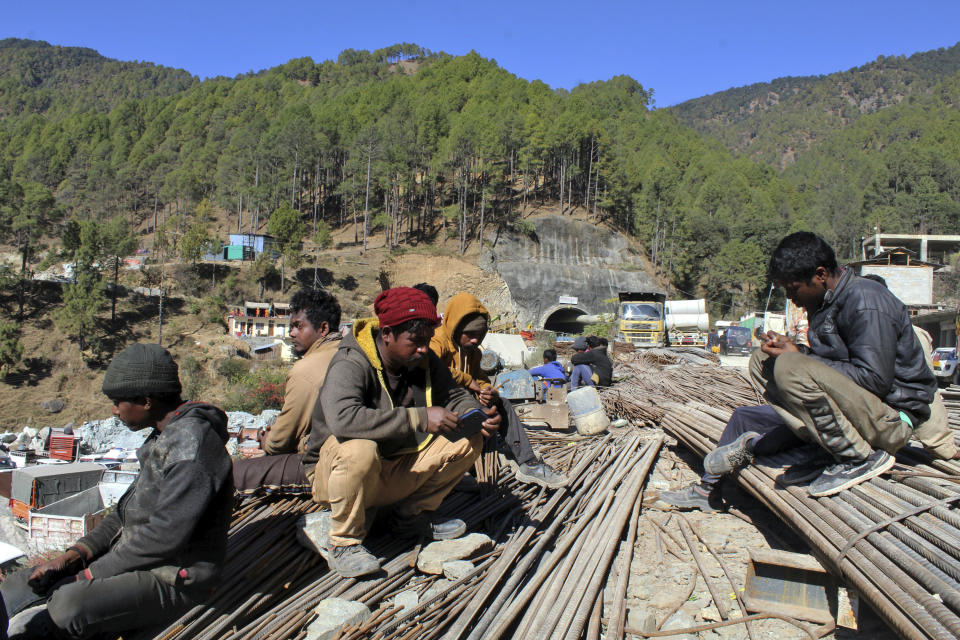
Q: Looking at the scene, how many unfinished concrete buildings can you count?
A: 1